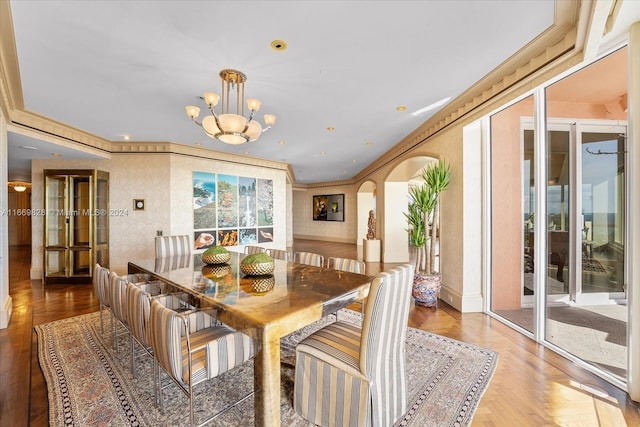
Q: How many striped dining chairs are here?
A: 10